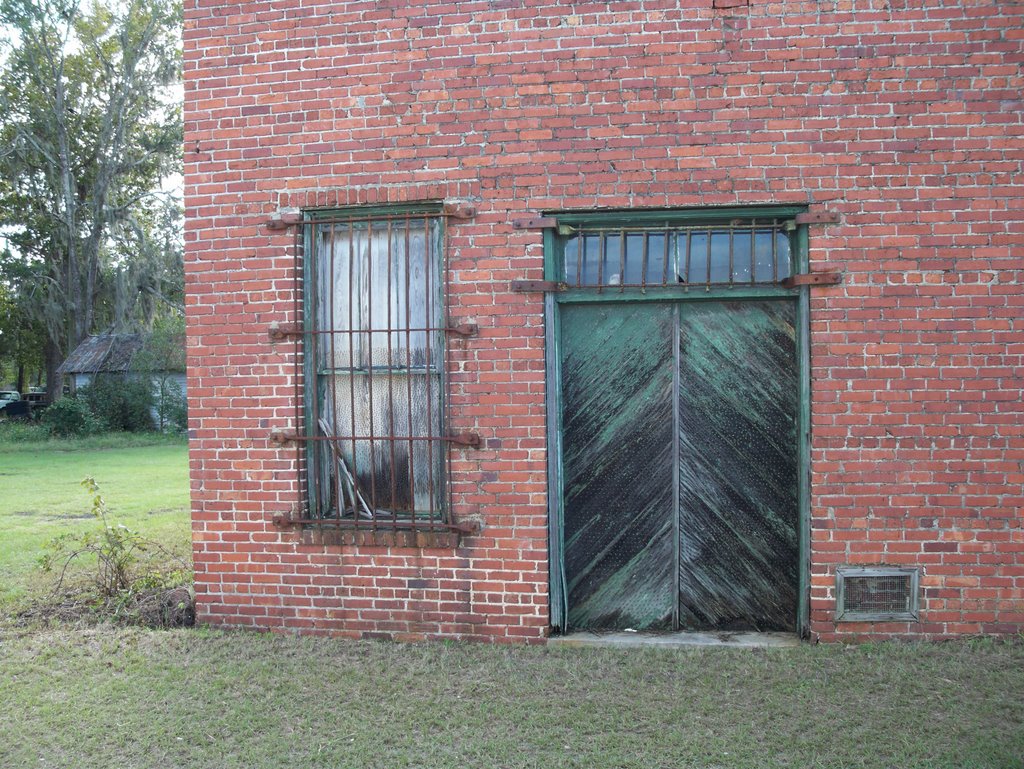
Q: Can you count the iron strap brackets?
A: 12